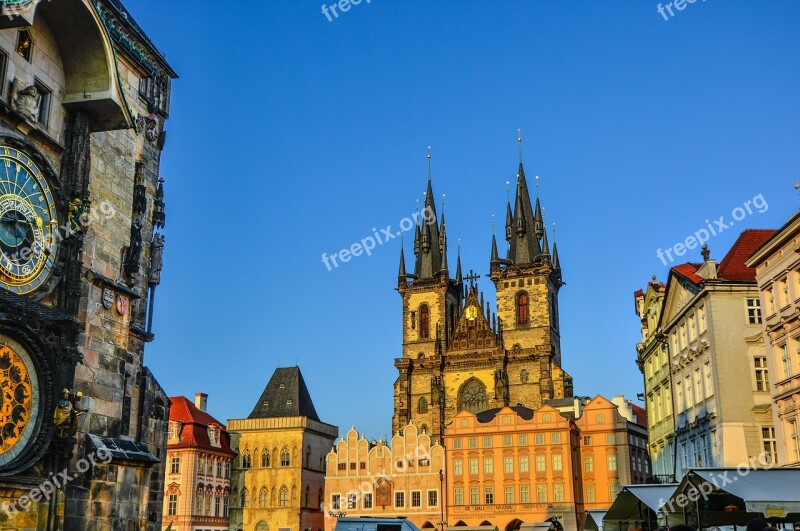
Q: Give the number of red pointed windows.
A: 2